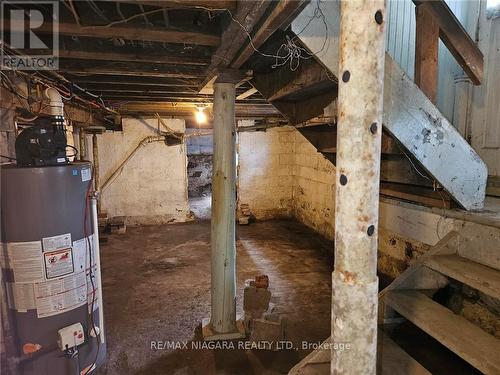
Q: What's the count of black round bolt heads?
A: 5